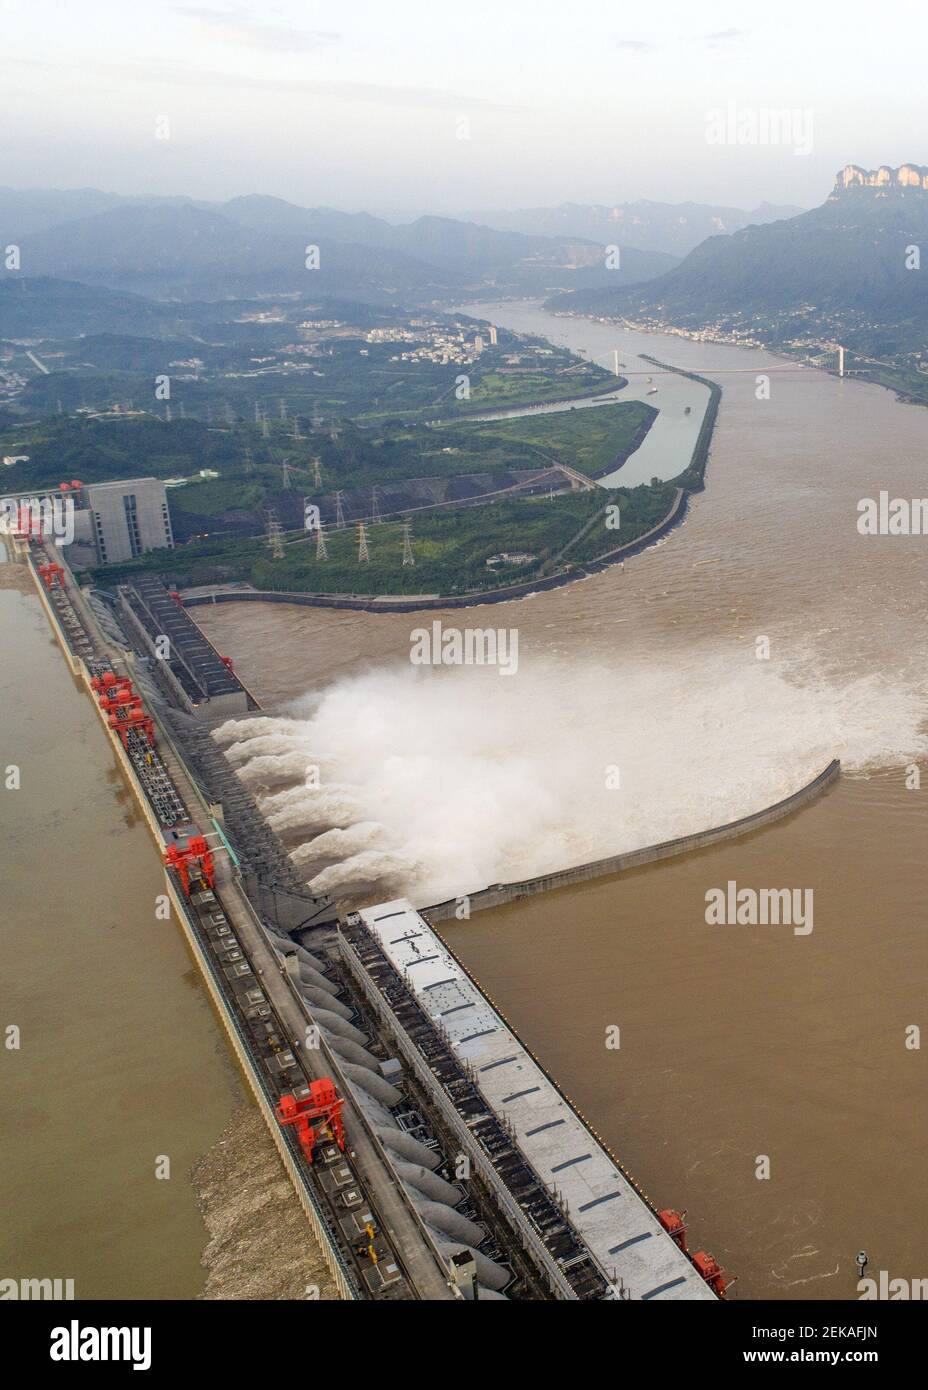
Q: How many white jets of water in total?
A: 7